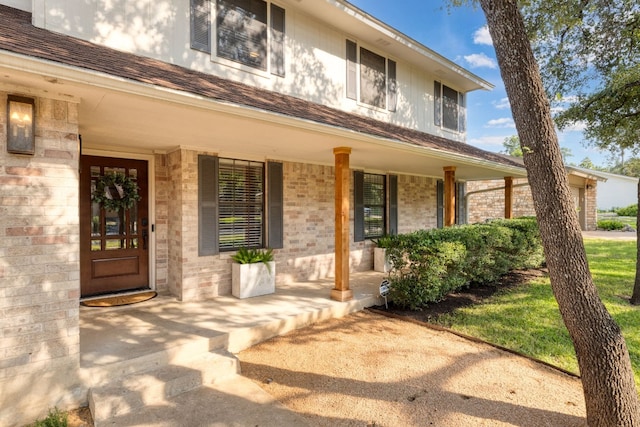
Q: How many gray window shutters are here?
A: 12